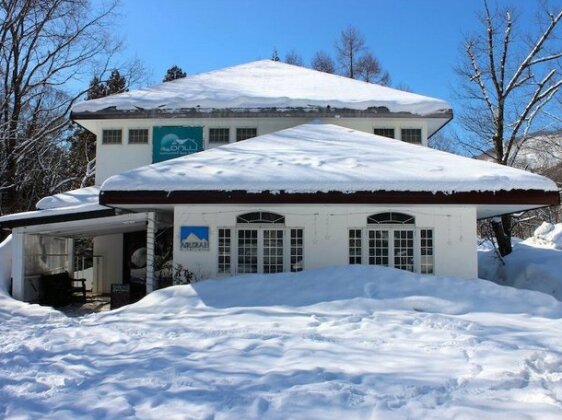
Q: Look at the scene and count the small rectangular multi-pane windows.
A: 6